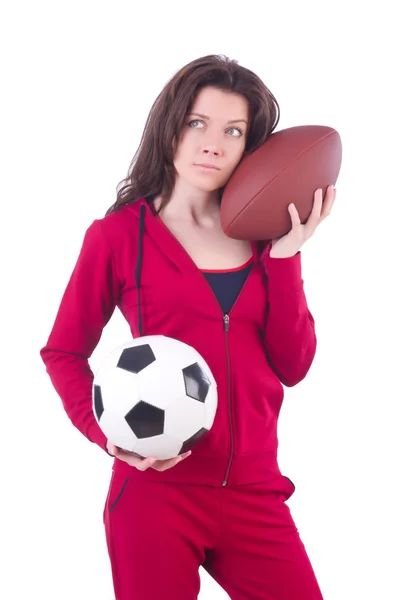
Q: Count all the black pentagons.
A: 5